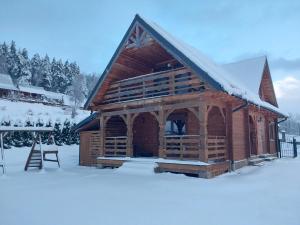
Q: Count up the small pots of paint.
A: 0